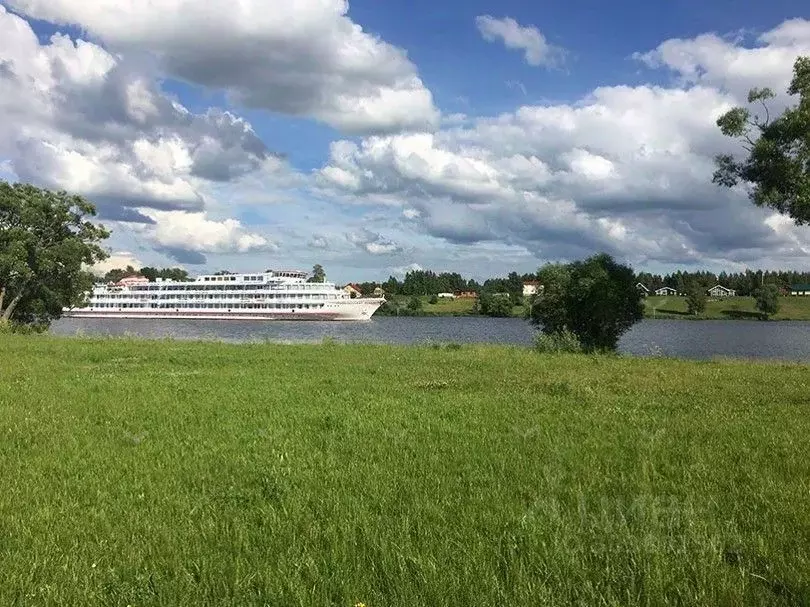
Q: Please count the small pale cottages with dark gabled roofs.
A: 3